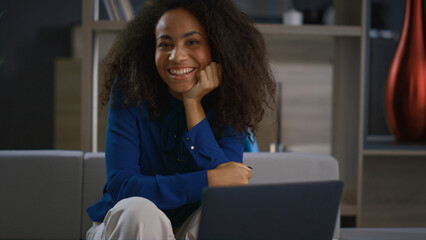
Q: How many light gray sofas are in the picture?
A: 1